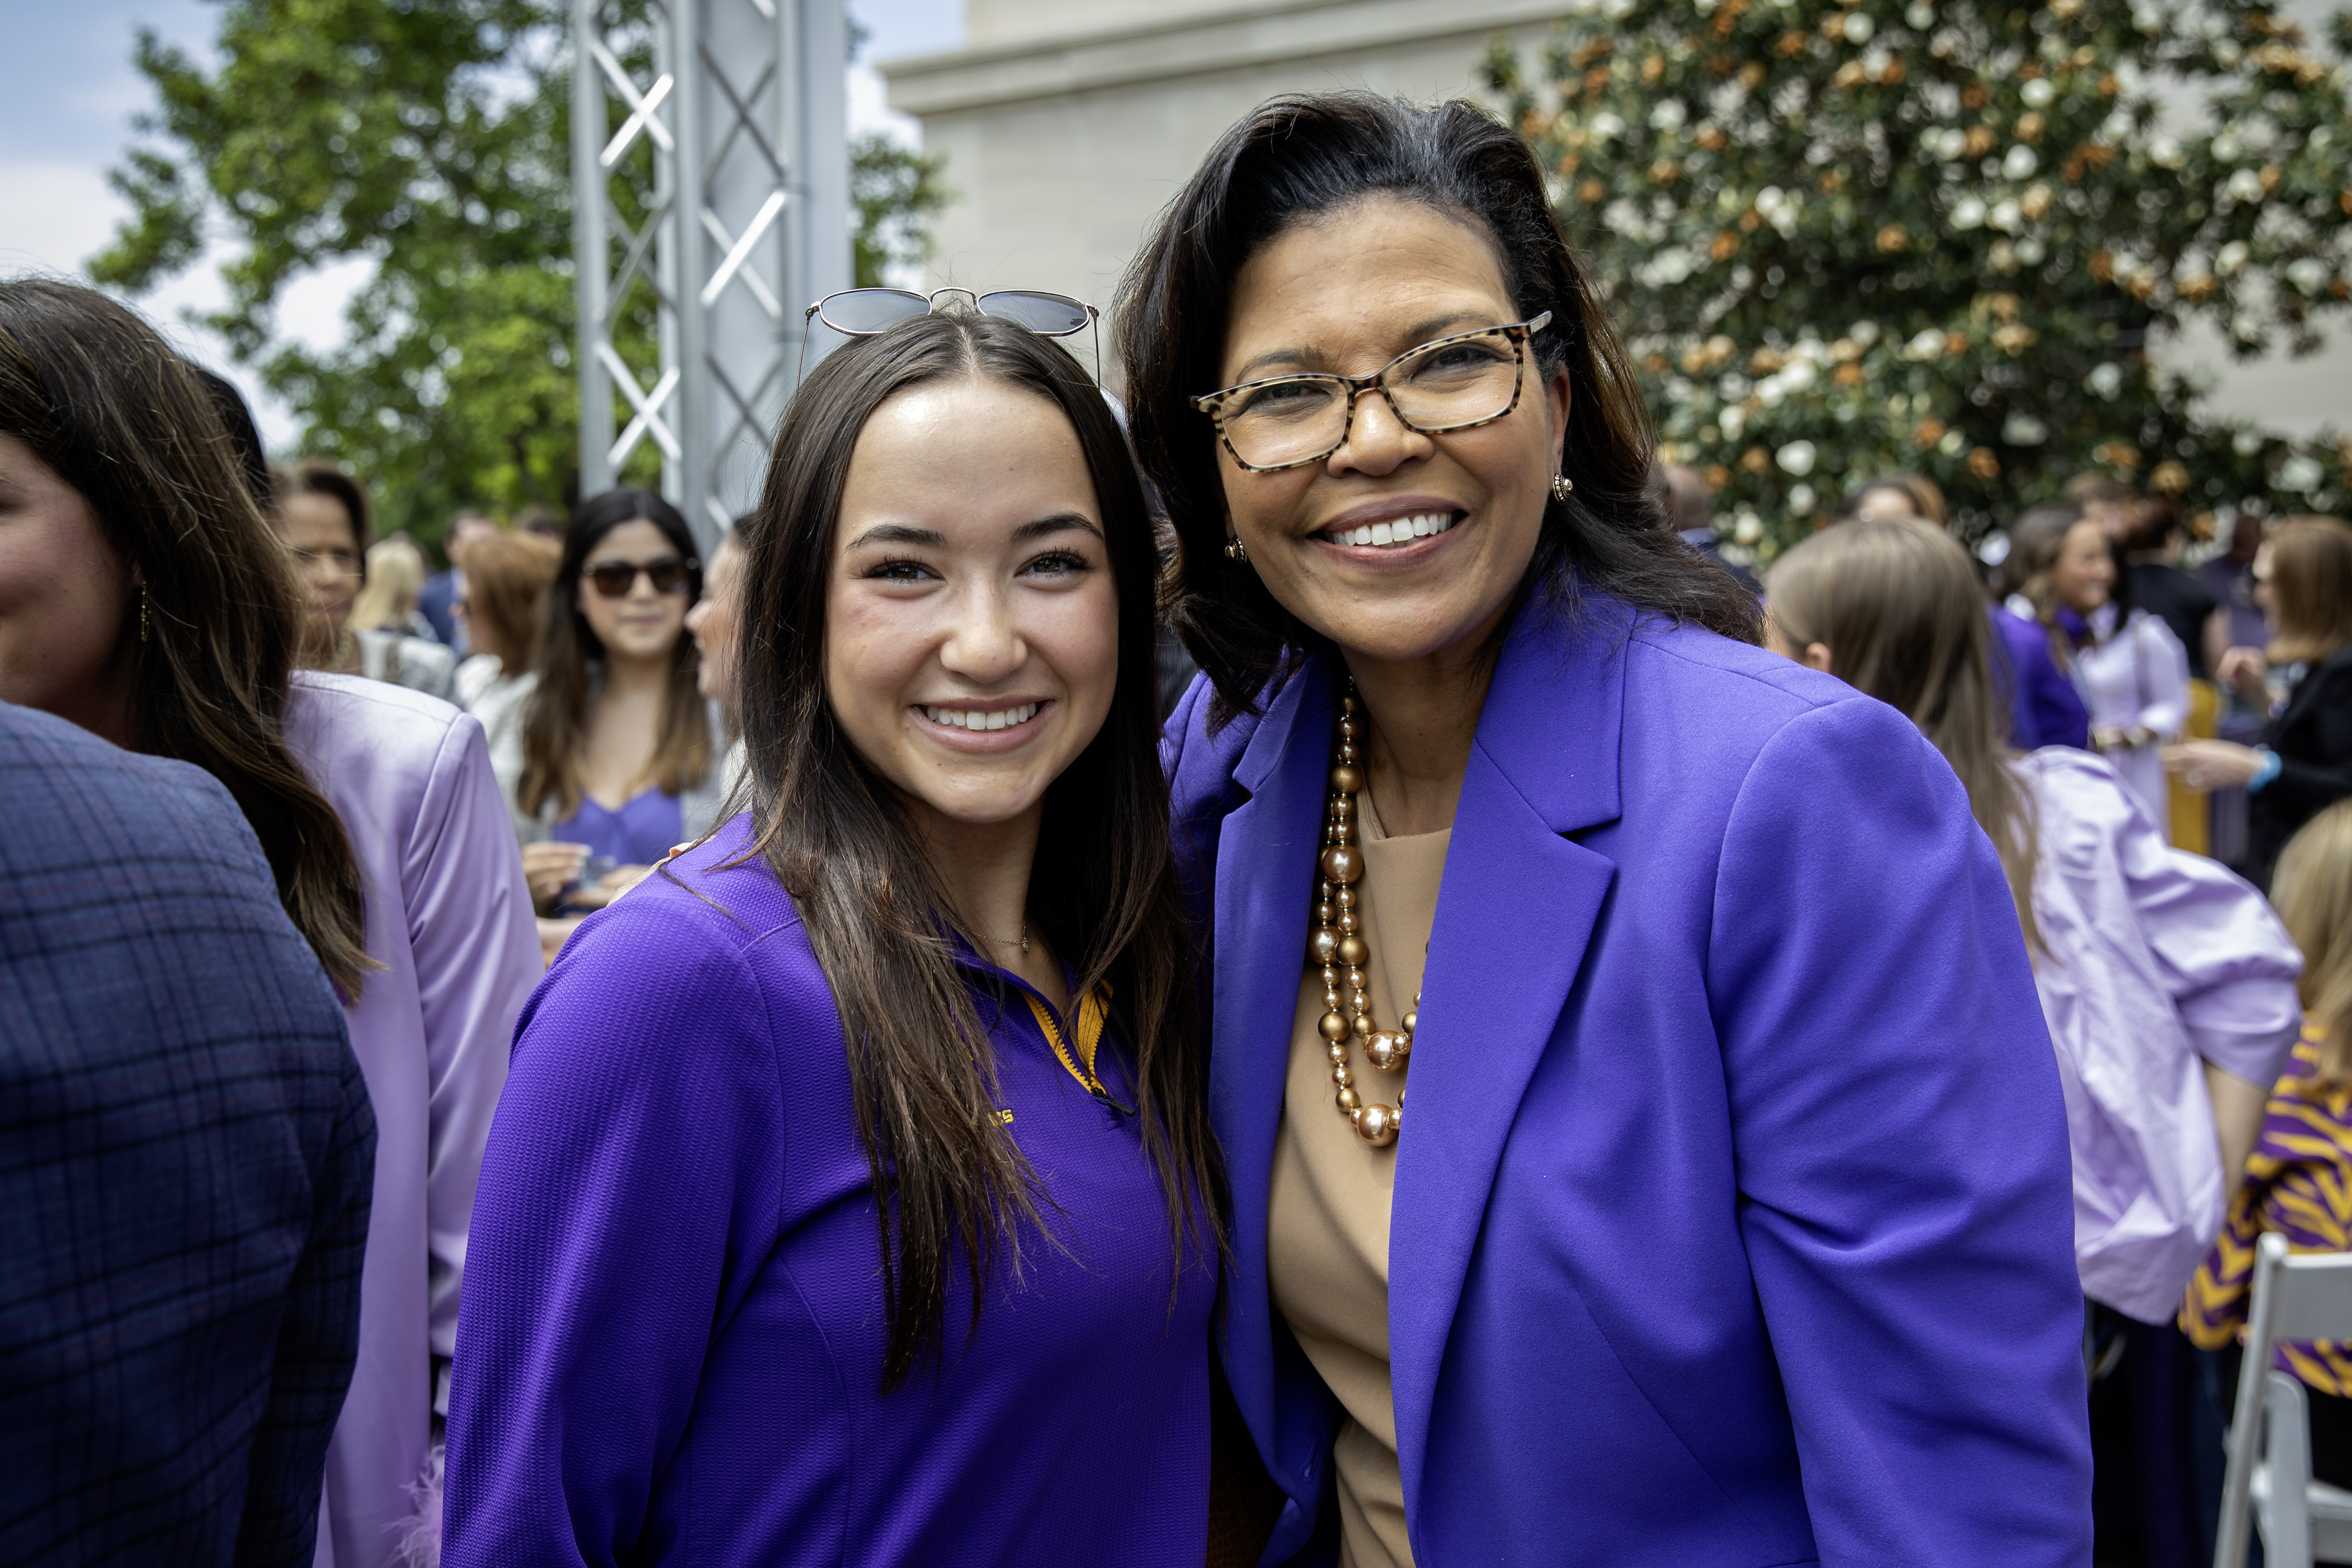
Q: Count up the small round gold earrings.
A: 2